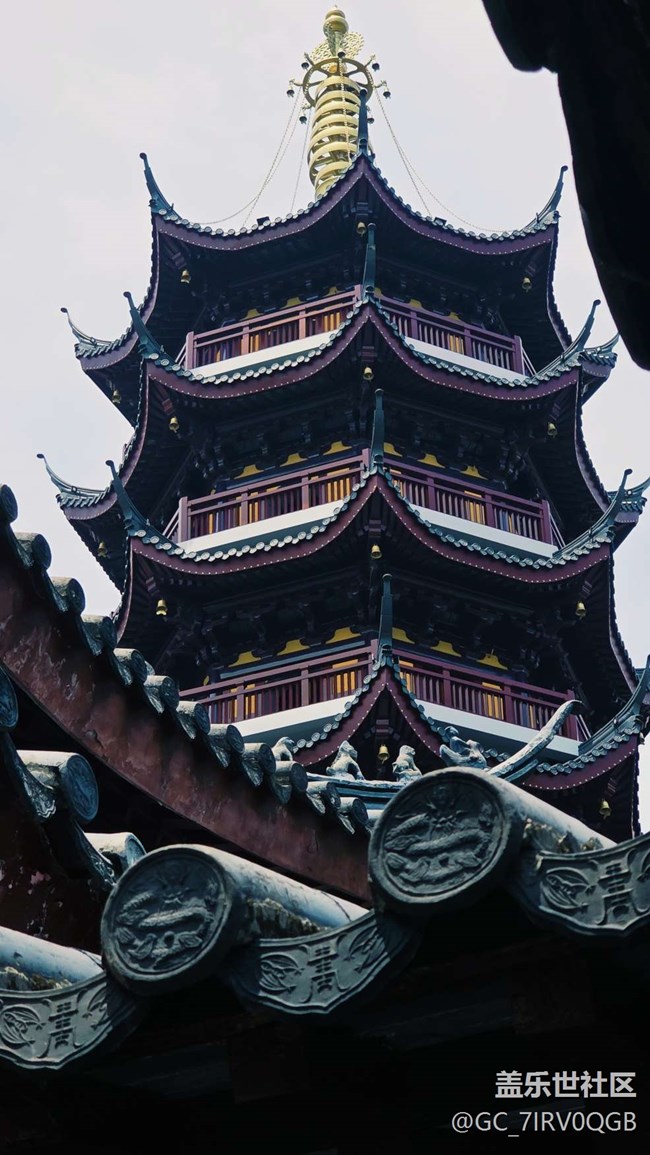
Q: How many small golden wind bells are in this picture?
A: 13